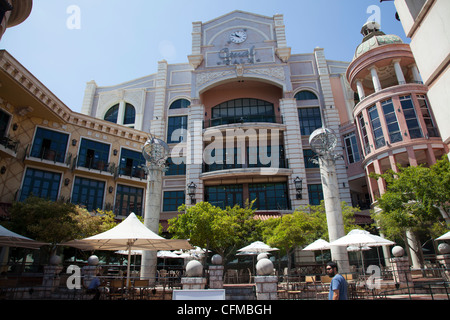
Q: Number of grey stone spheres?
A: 8